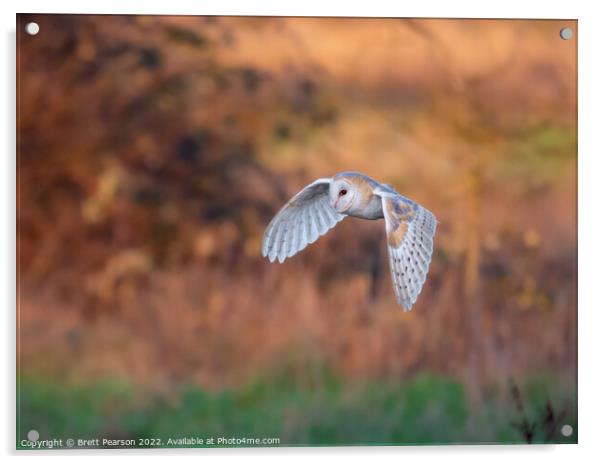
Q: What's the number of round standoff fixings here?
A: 4